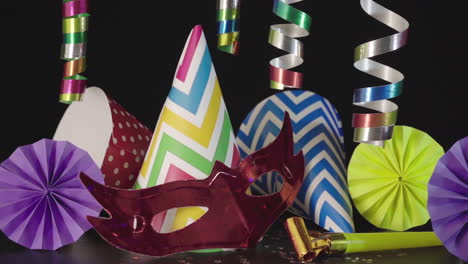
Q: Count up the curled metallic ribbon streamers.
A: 4